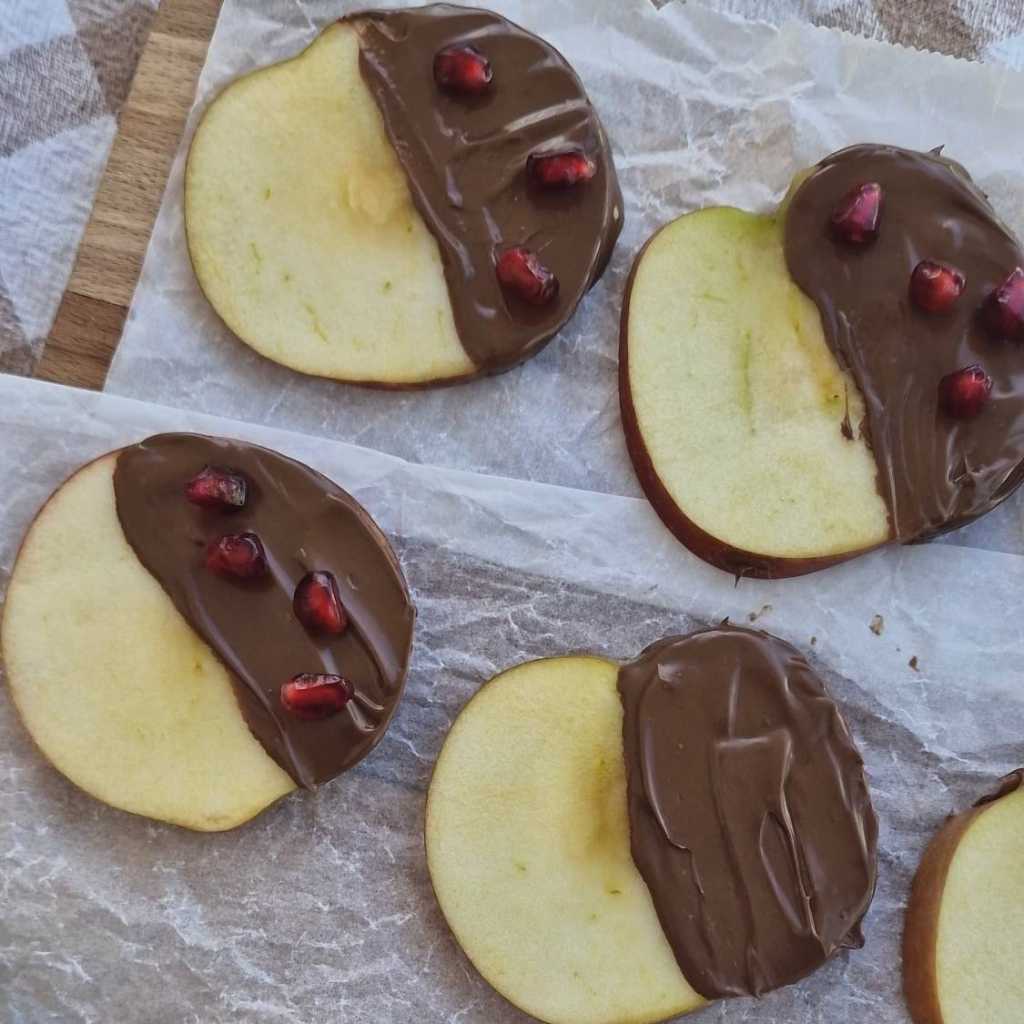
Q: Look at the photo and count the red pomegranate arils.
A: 11